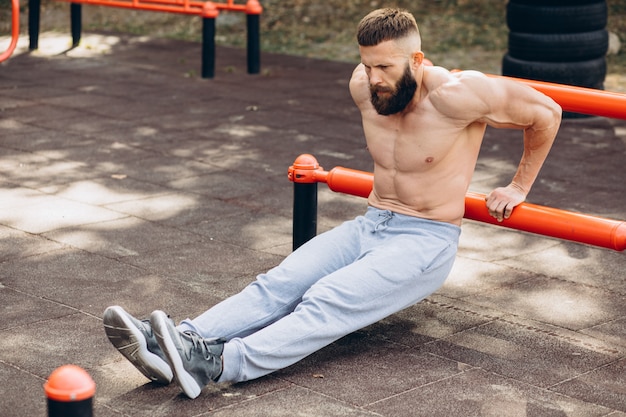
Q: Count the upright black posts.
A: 6